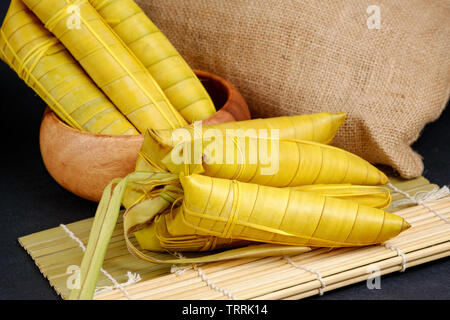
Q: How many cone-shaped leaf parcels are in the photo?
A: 7